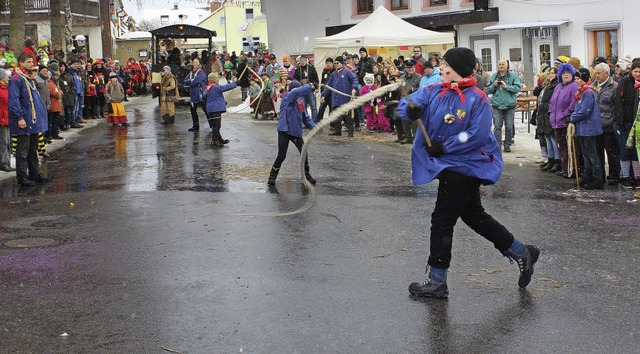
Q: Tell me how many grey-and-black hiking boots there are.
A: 2